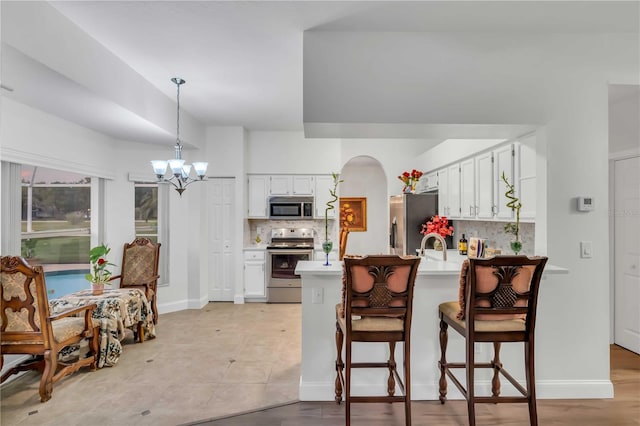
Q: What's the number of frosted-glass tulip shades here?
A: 4